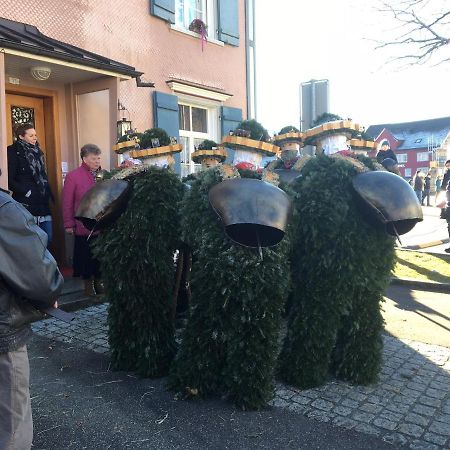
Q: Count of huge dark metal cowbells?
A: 3